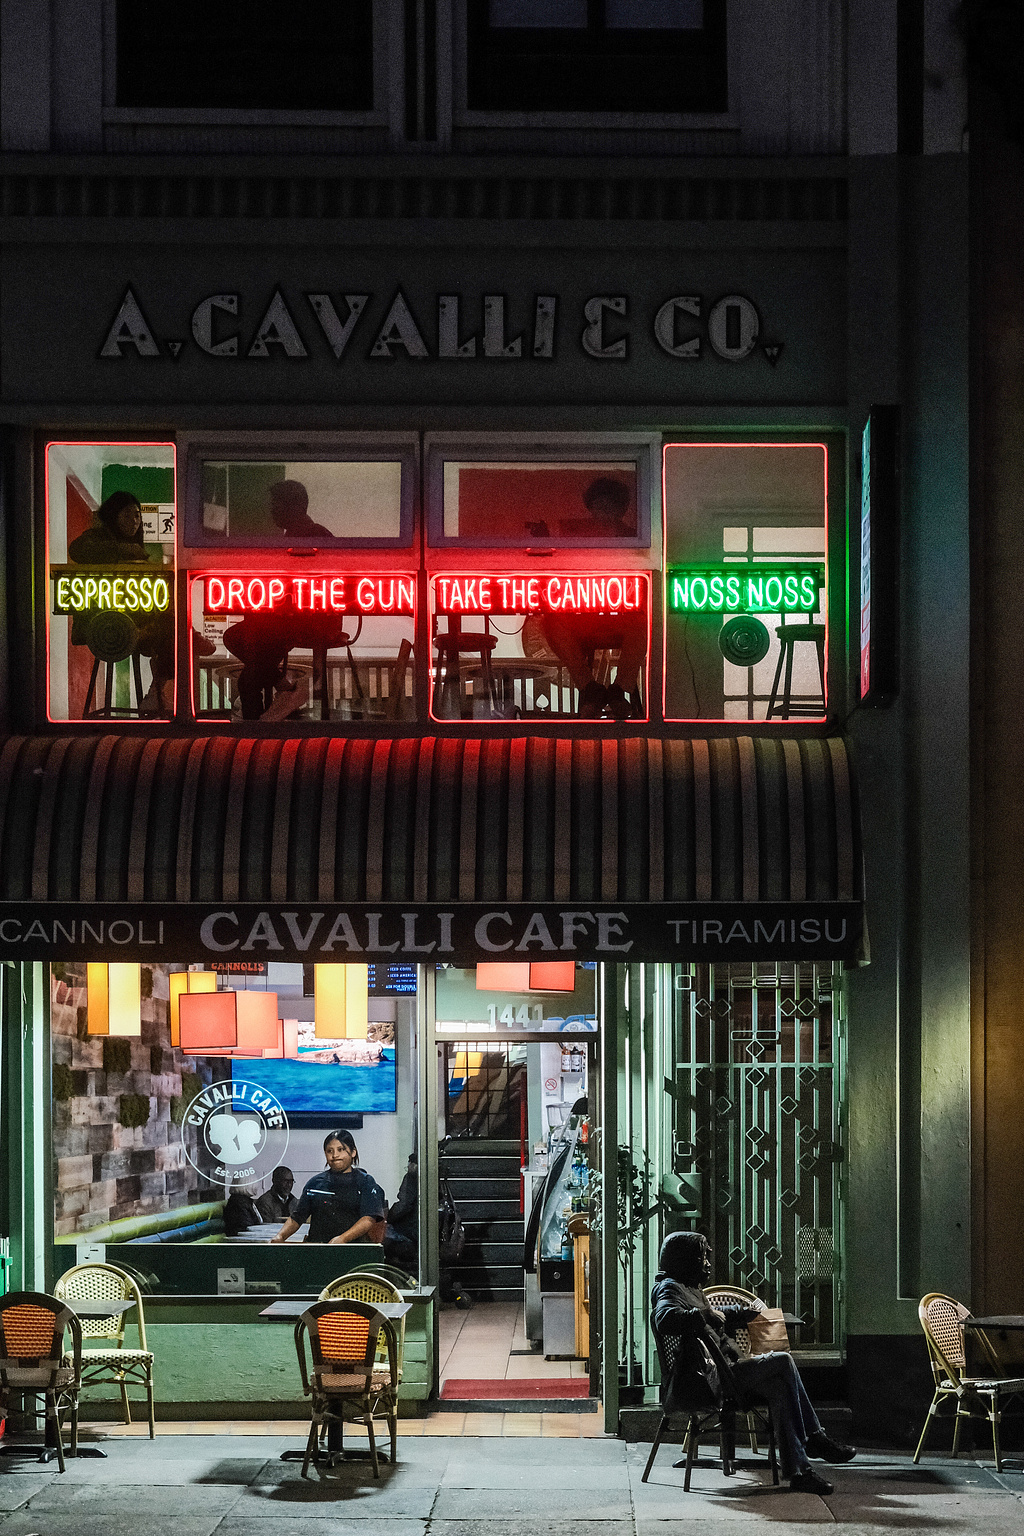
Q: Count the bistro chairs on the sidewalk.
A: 7